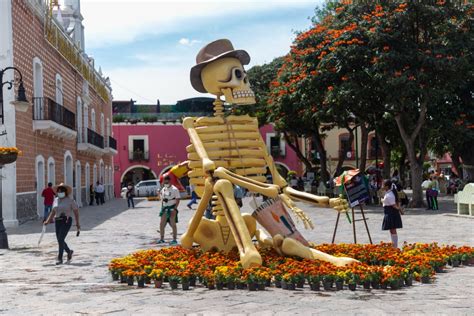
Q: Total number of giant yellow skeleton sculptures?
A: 1